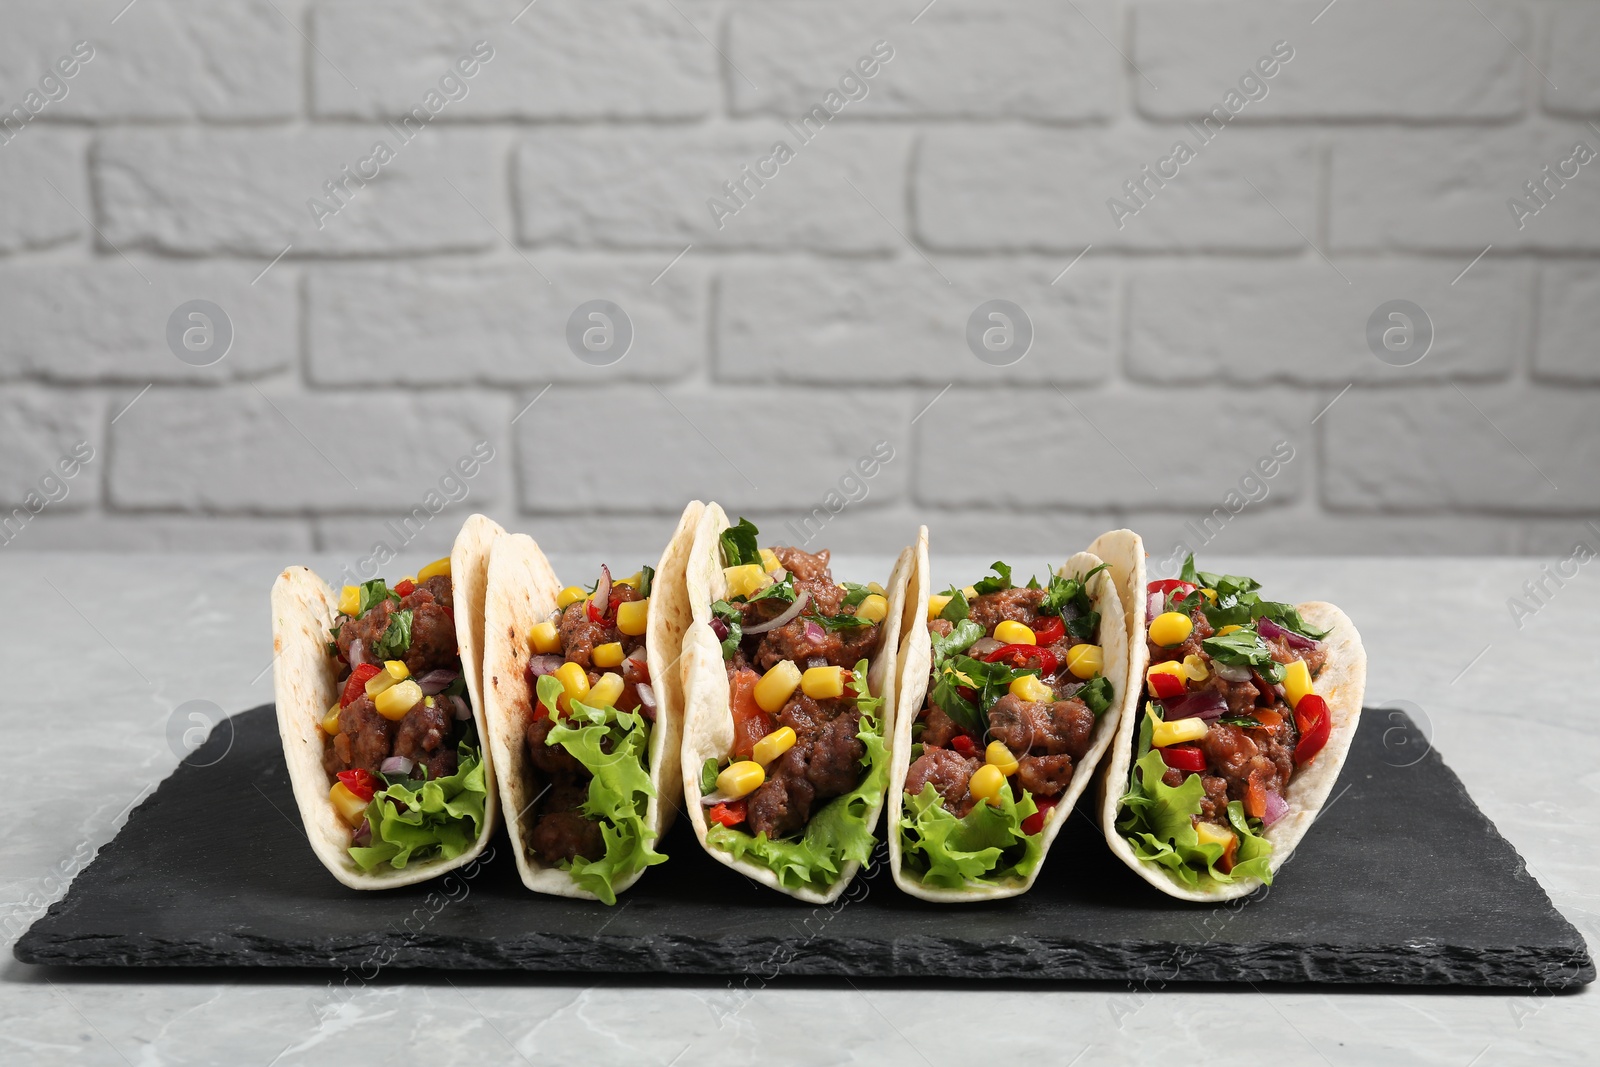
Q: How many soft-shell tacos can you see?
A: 5